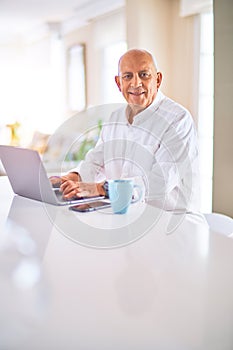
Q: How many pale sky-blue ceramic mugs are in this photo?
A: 1